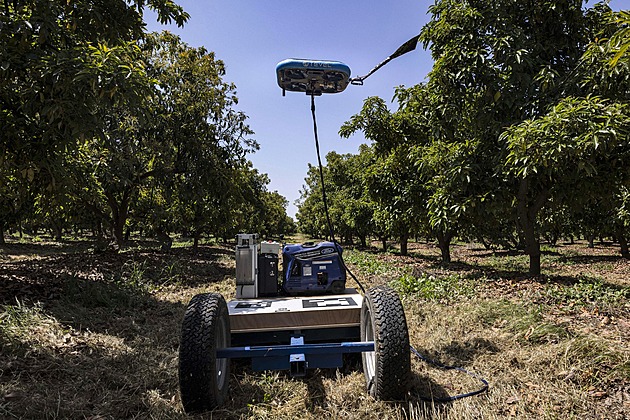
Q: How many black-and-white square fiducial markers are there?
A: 2